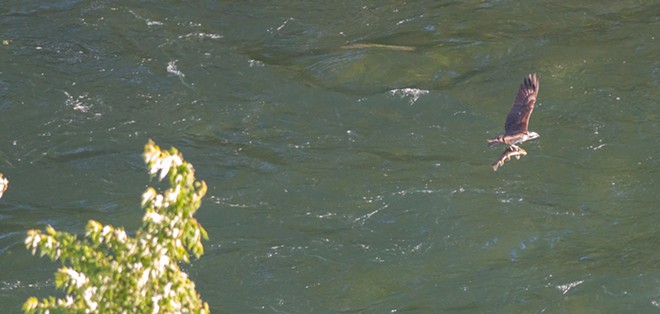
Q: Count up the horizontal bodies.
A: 2